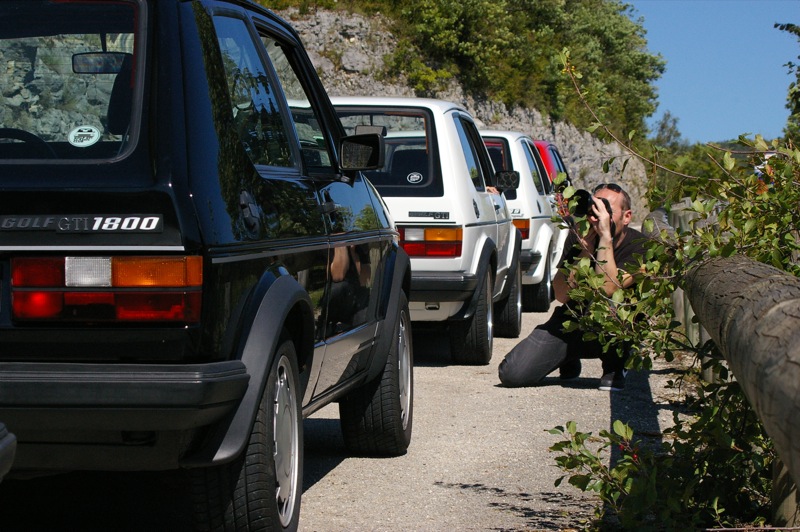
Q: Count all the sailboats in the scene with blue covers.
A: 0